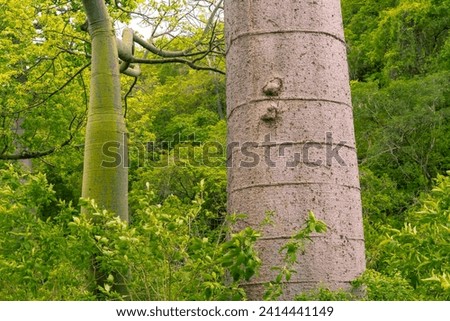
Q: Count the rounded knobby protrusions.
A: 2